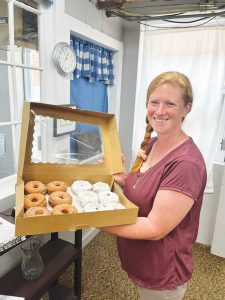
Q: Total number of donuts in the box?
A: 12